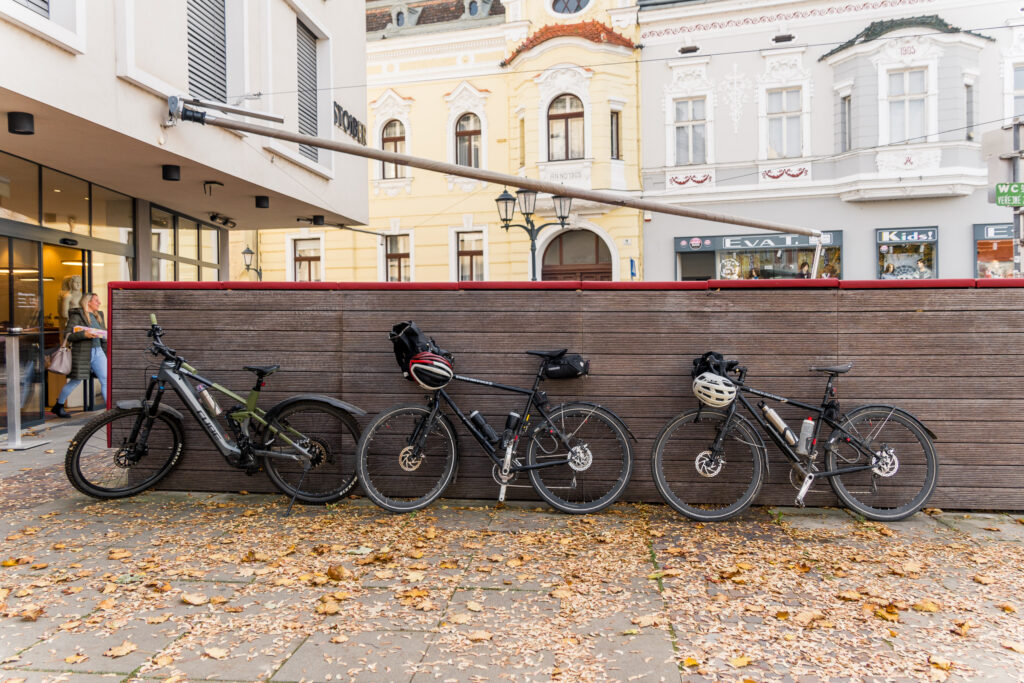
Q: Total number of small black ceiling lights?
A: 4